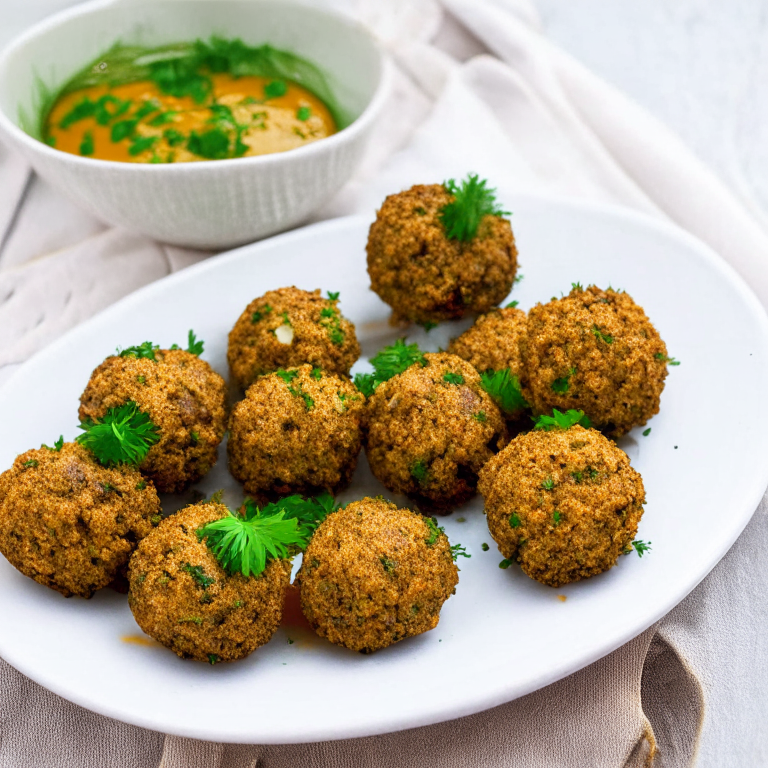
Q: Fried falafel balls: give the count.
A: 11